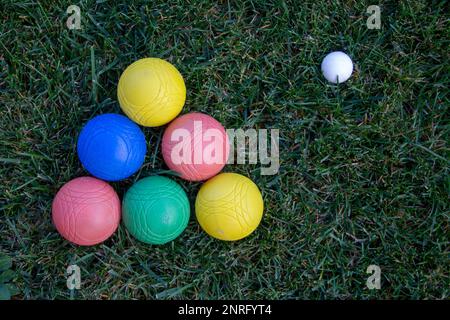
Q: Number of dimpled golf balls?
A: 0